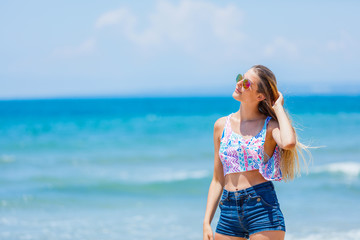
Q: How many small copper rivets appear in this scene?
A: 2